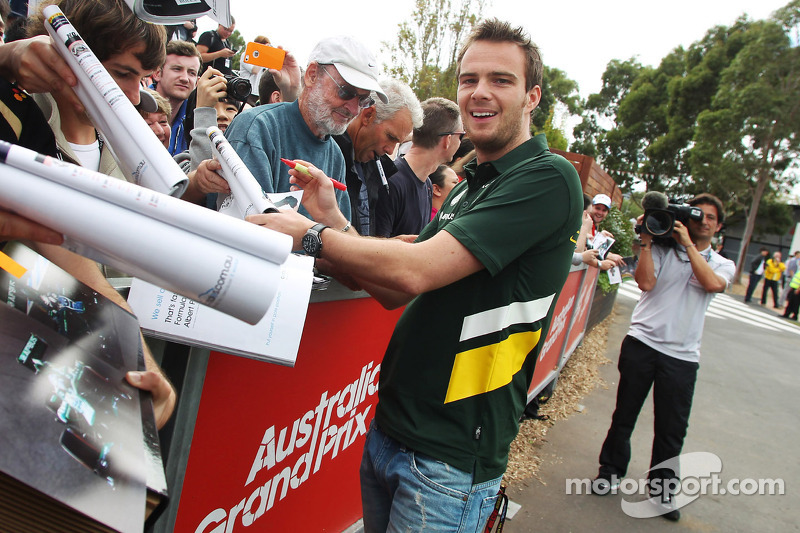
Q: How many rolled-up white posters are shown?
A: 3